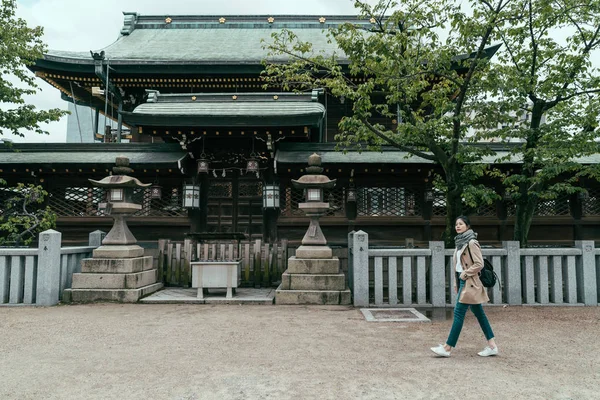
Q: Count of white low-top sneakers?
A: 2